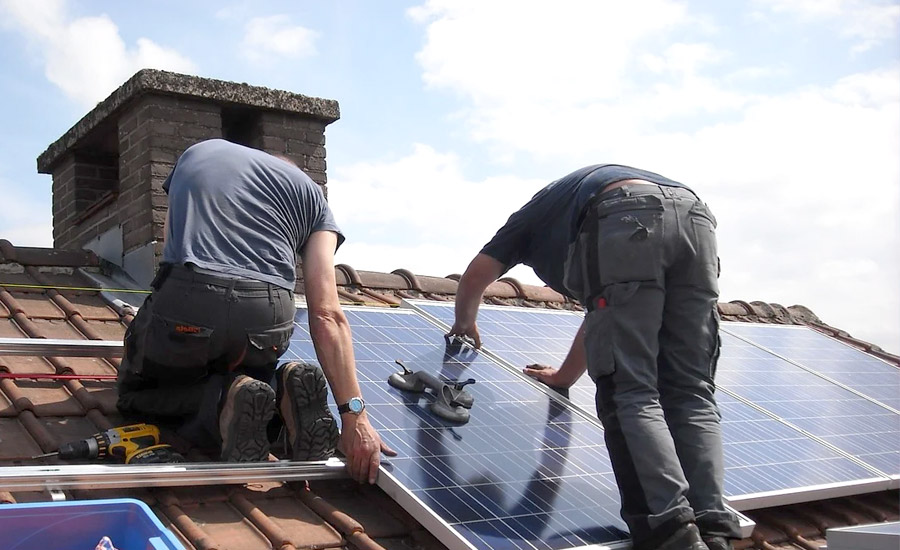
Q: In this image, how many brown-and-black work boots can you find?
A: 2